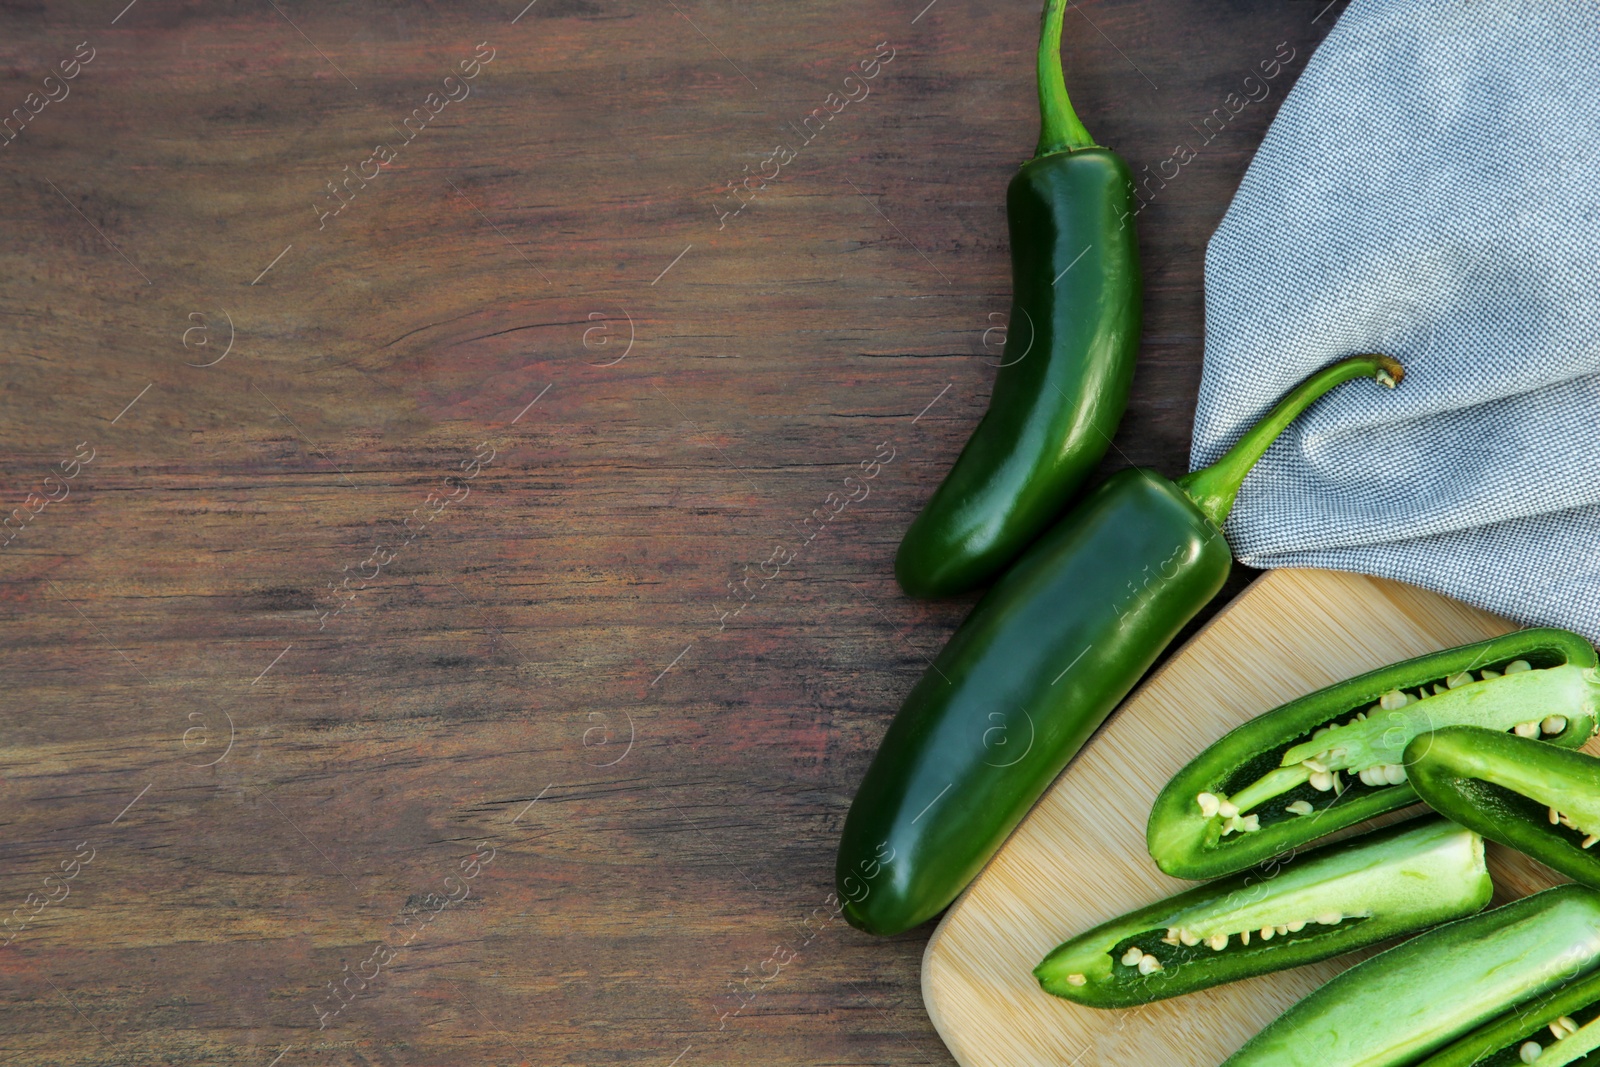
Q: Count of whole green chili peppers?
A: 2